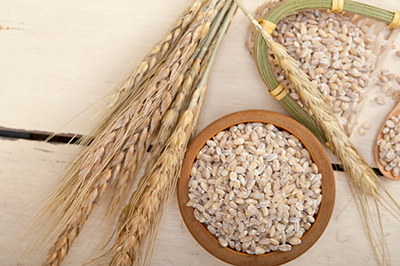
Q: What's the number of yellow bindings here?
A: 4